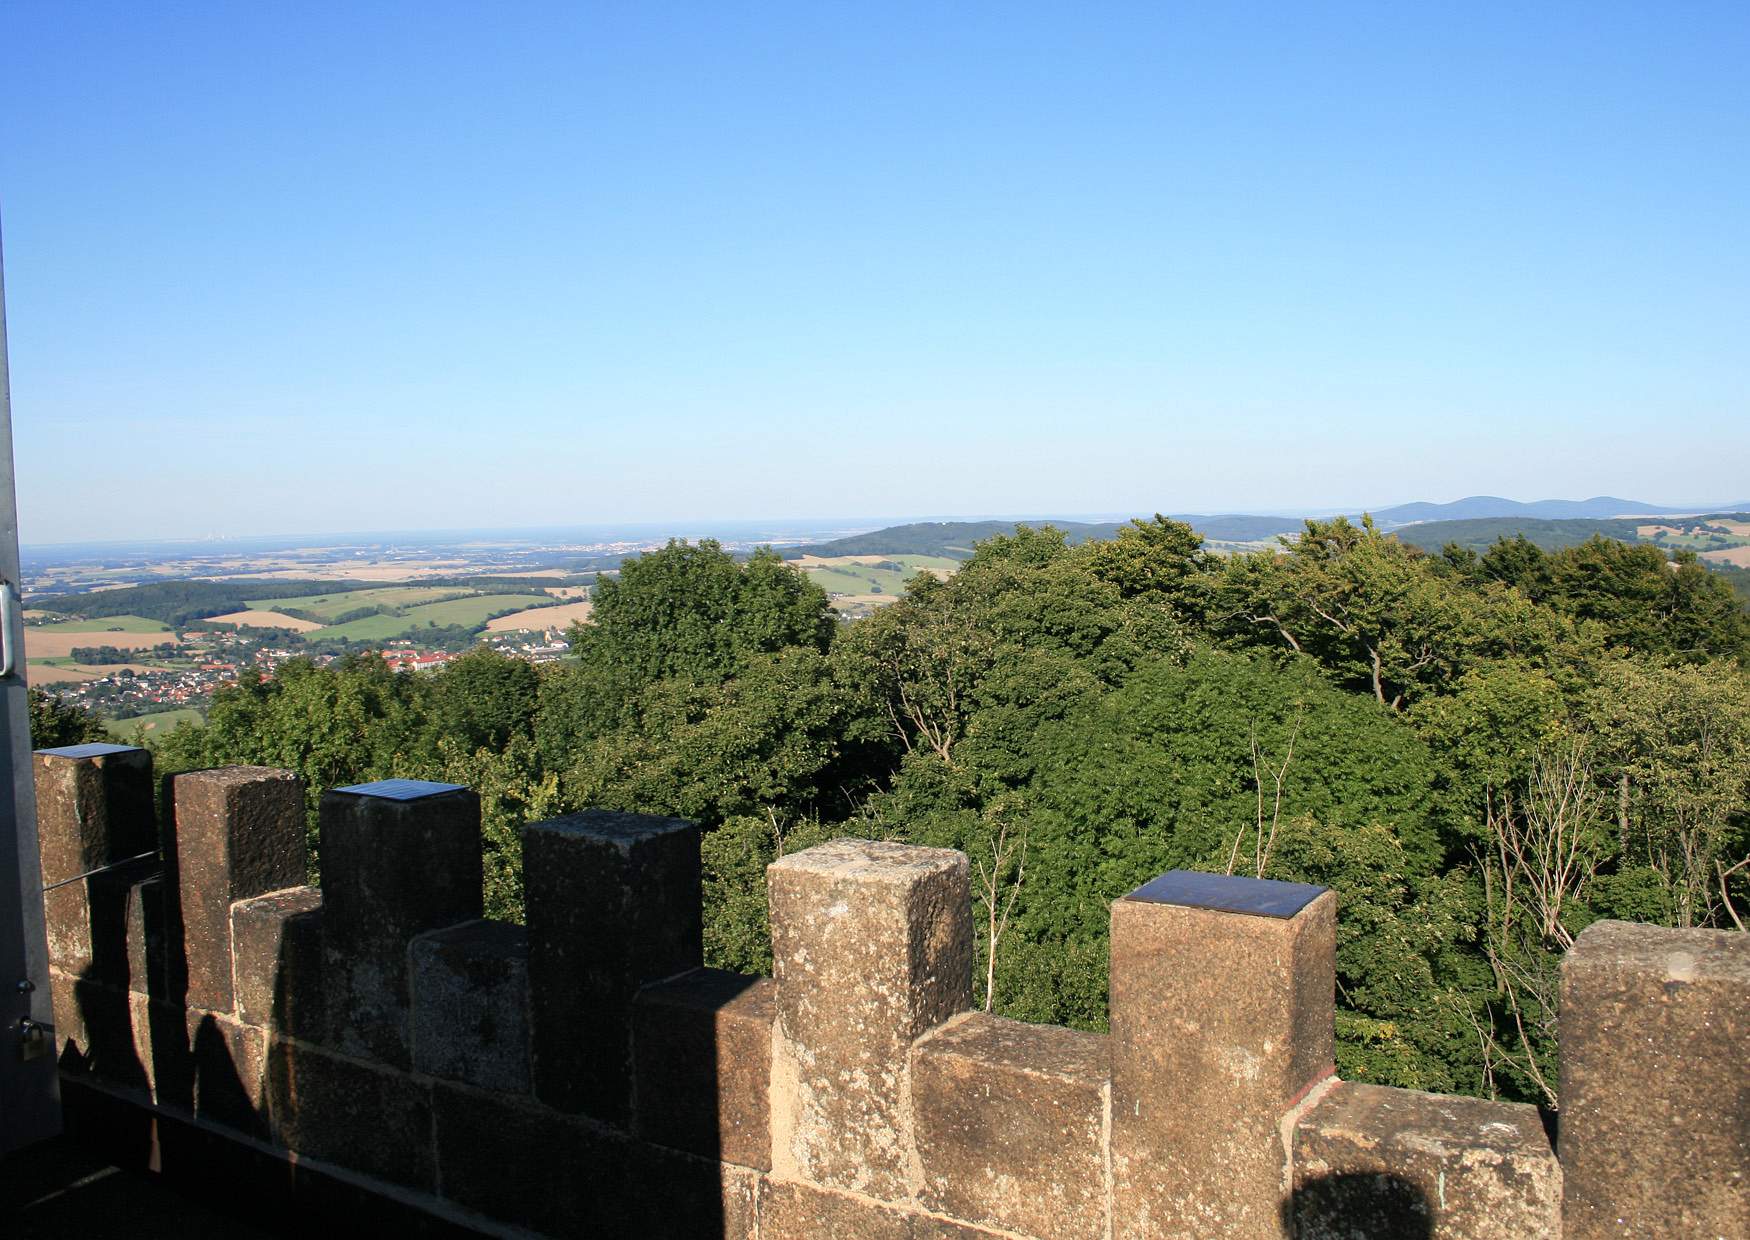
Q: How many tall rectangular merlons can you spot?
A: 7